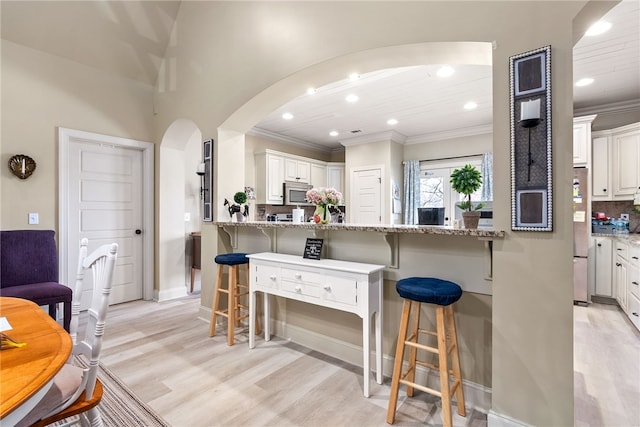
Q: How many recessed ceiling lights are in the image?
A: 10